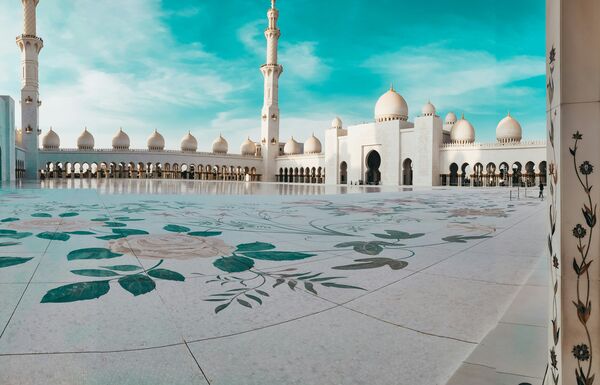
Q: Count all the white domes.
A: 15